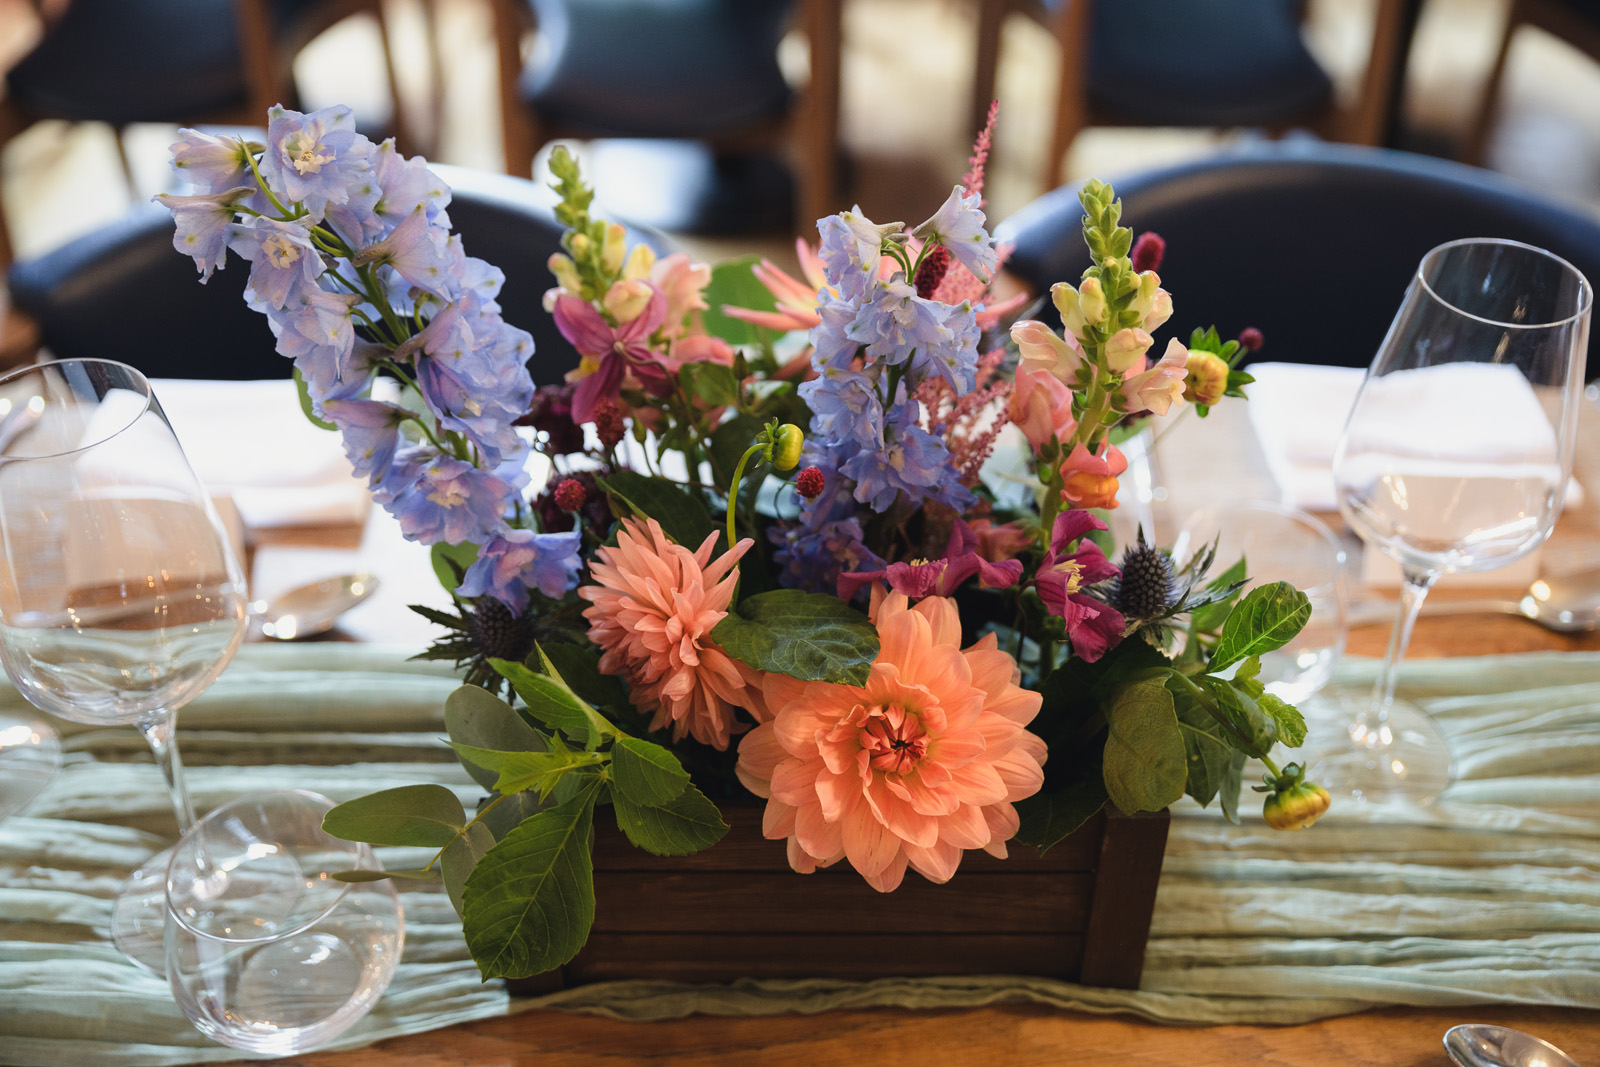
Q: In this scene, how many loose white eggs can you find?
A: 0